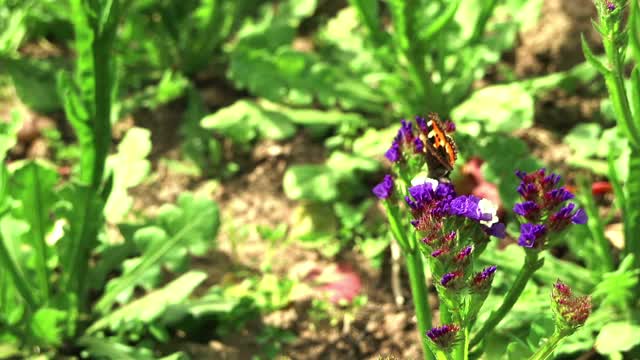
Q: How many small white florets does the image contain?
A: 2